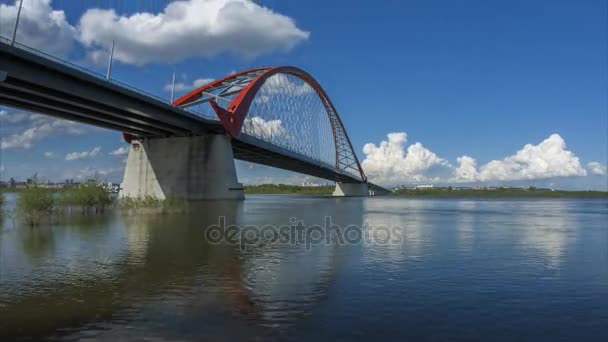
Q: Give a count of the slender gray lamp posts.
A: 3